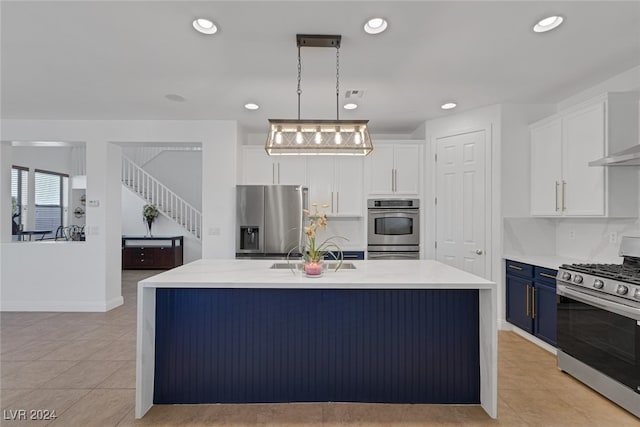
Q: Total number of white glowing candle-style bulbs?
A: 5